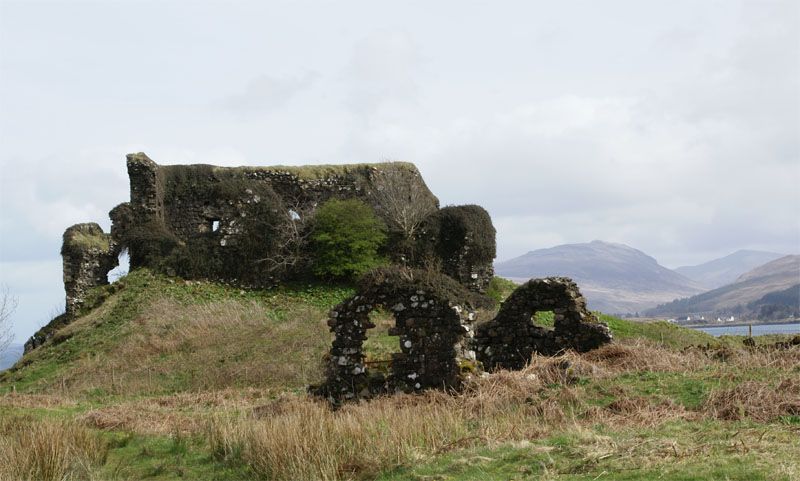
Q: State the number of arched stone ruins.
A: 2